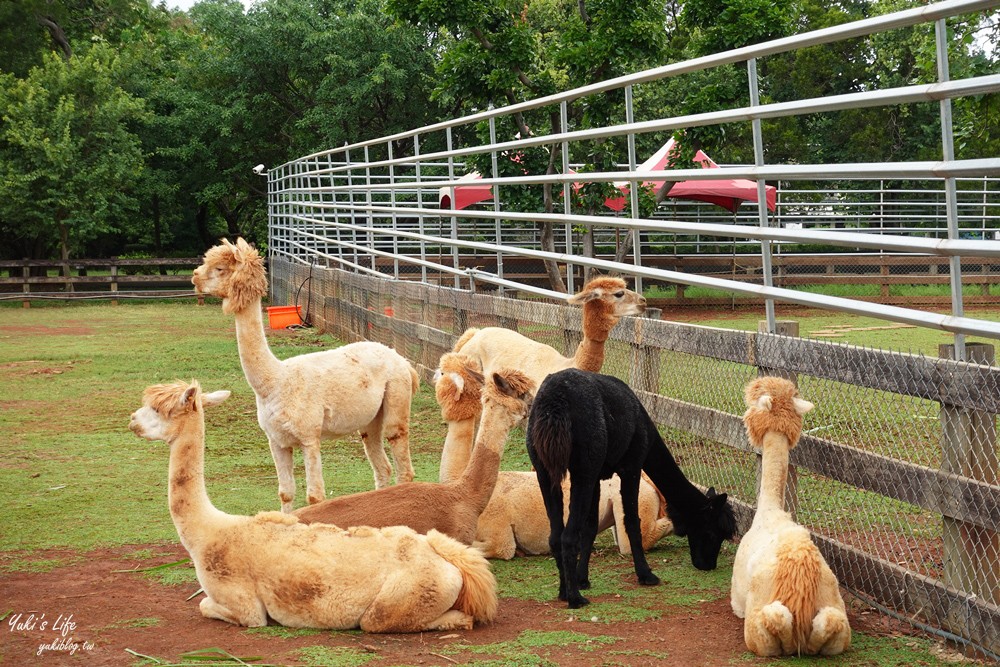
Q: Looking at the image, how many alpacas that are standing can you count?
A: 3